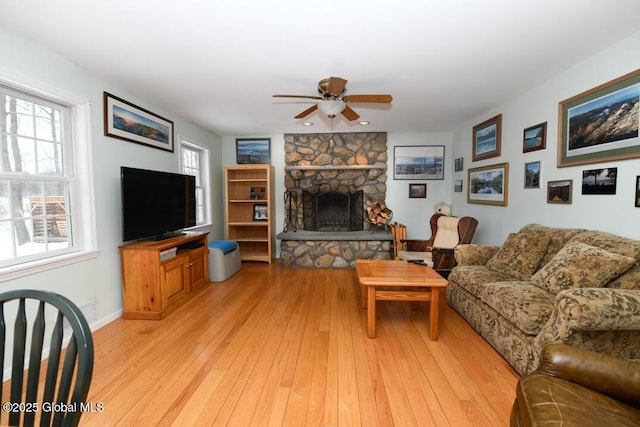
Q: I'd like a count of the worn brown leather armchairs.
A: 1